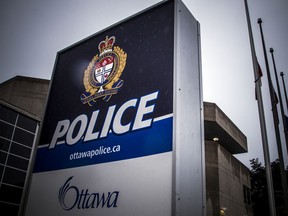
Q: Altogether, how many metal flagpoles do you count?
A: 4